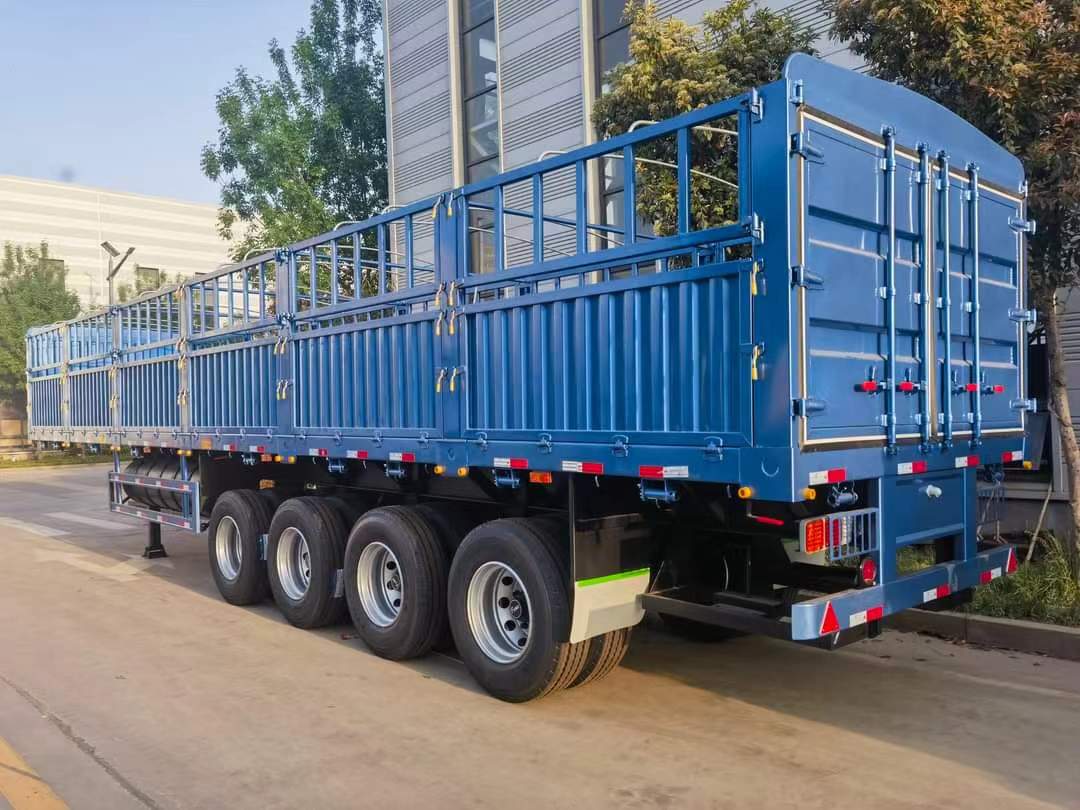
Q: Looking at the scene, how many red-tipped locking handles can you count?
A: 4